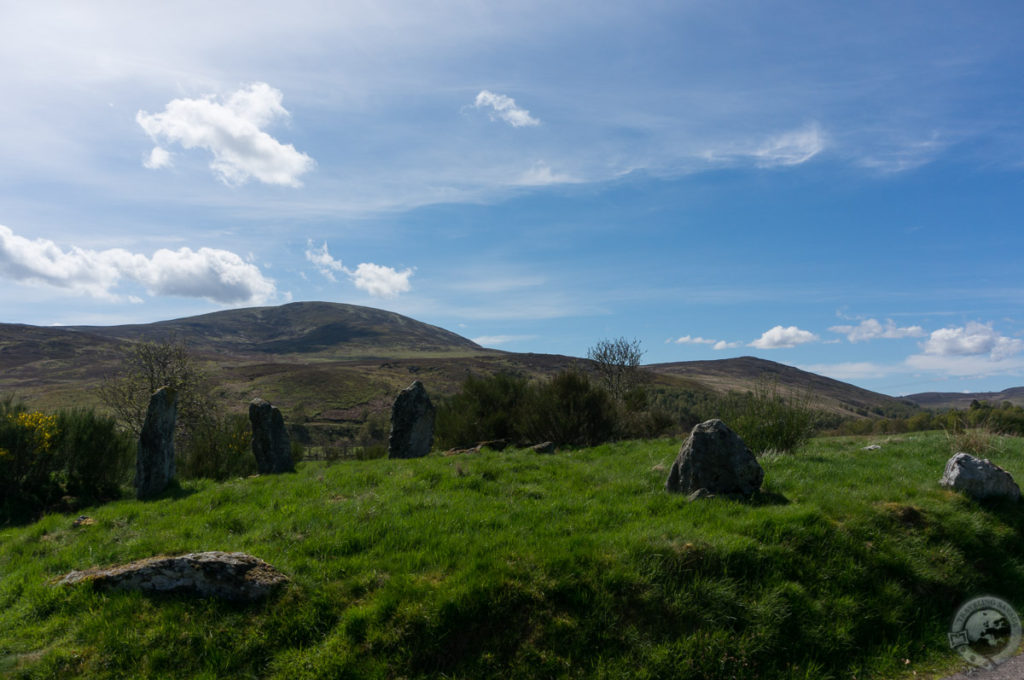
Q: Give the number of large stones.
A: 6